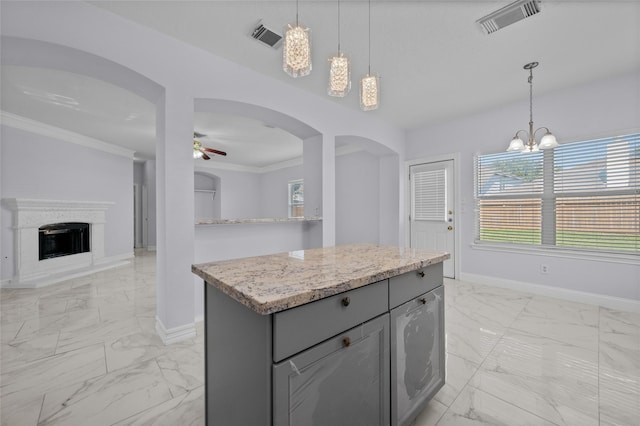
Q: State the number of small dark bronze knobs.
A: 4